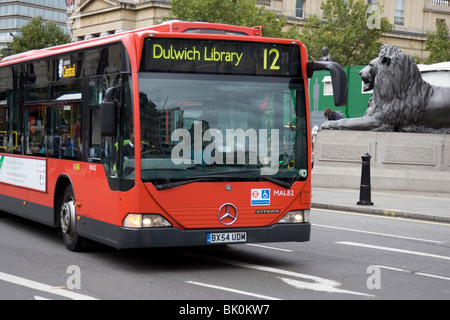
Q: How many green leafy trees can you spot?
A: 4